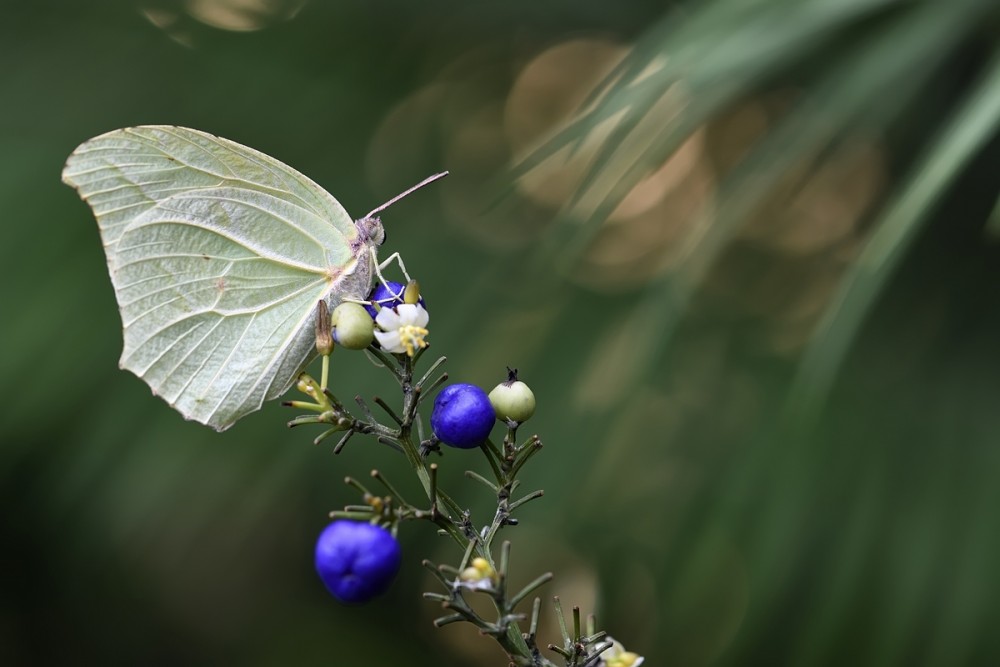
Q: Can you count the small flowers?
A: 3